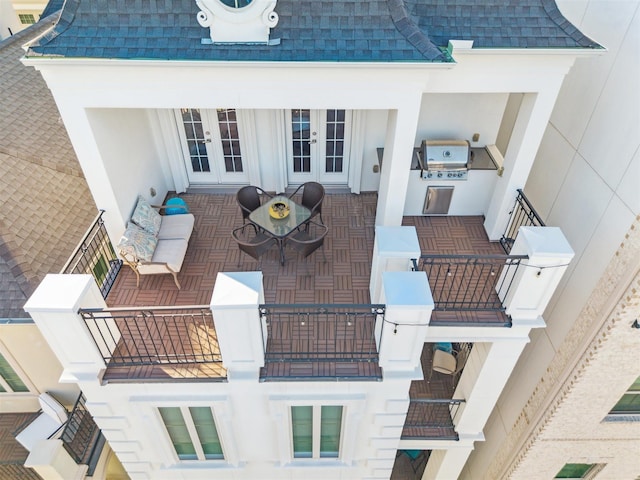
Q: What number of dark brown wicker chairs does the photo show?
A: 4